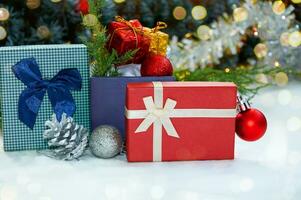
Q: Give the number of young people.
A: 0